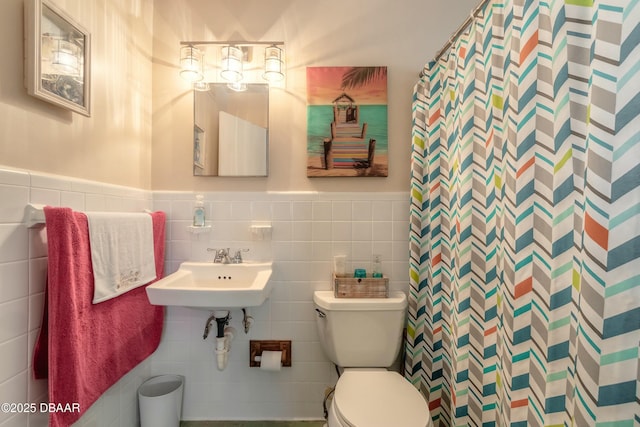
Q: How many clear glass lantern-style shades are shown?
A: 3